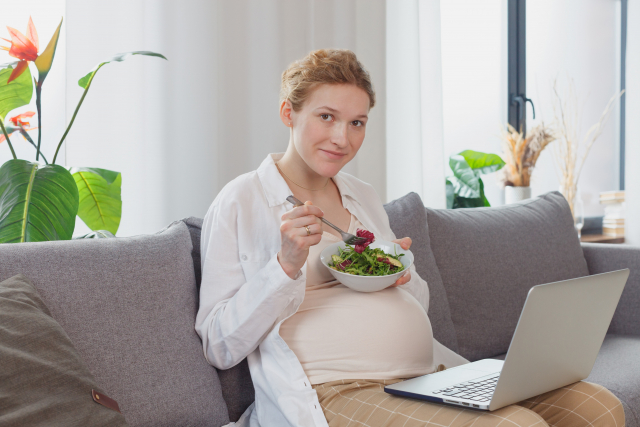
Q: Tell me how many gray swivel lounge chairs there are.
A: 0